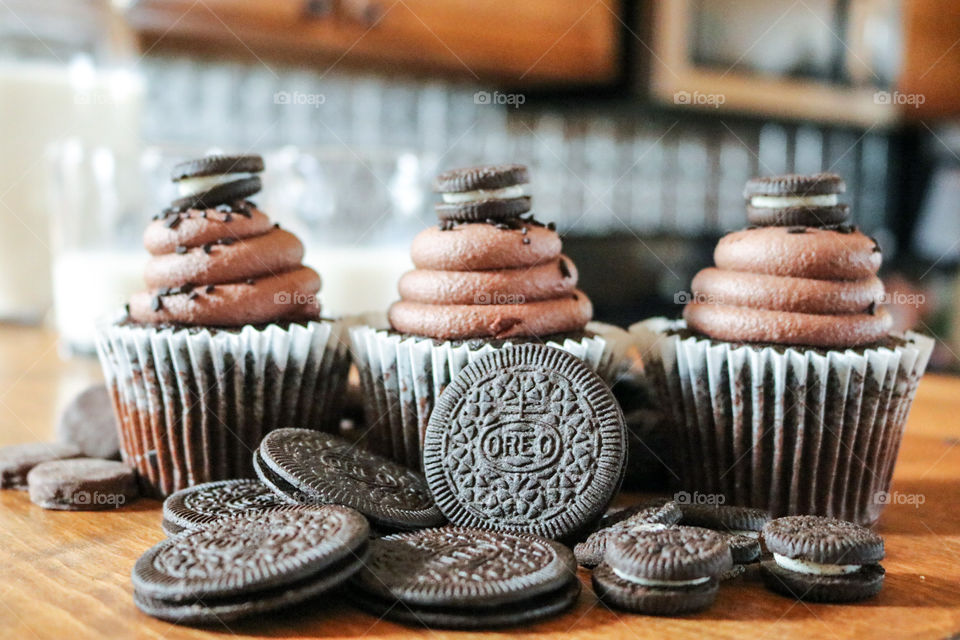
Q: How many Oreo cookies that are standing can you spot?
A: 1